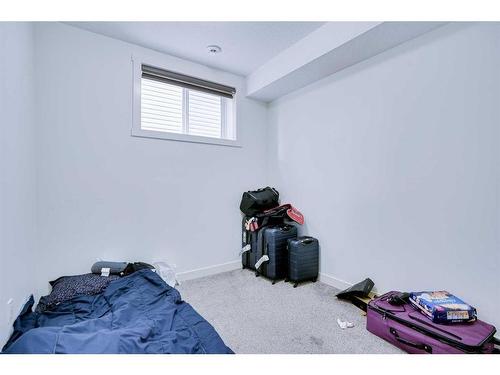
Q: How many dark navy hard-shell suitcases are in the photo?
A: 3